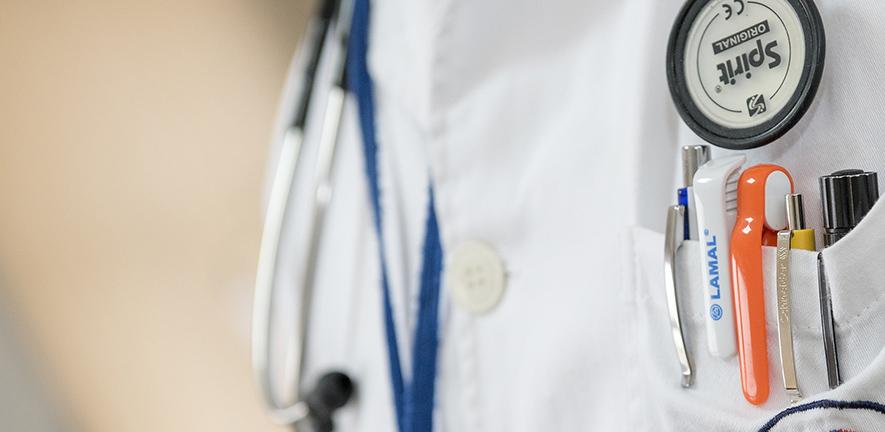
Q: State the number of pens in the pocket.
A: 5